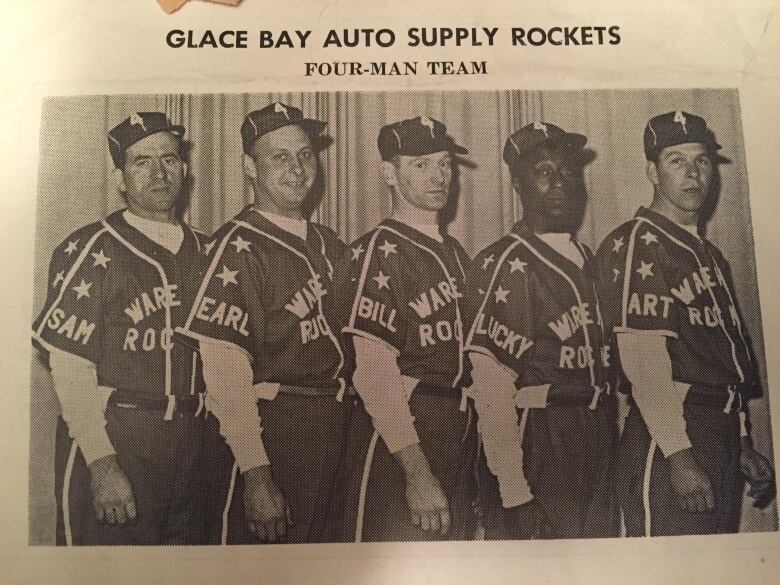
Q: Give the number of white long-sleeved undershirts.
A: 5